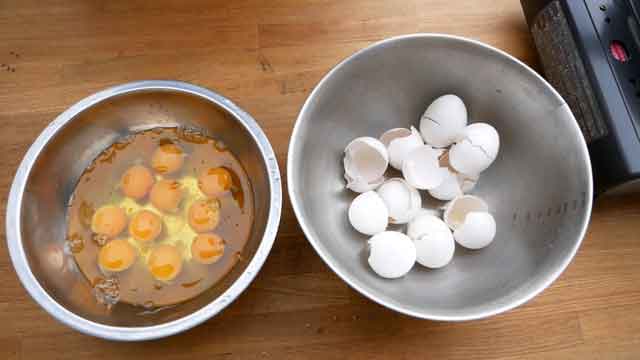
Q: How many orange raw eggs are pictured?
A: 10